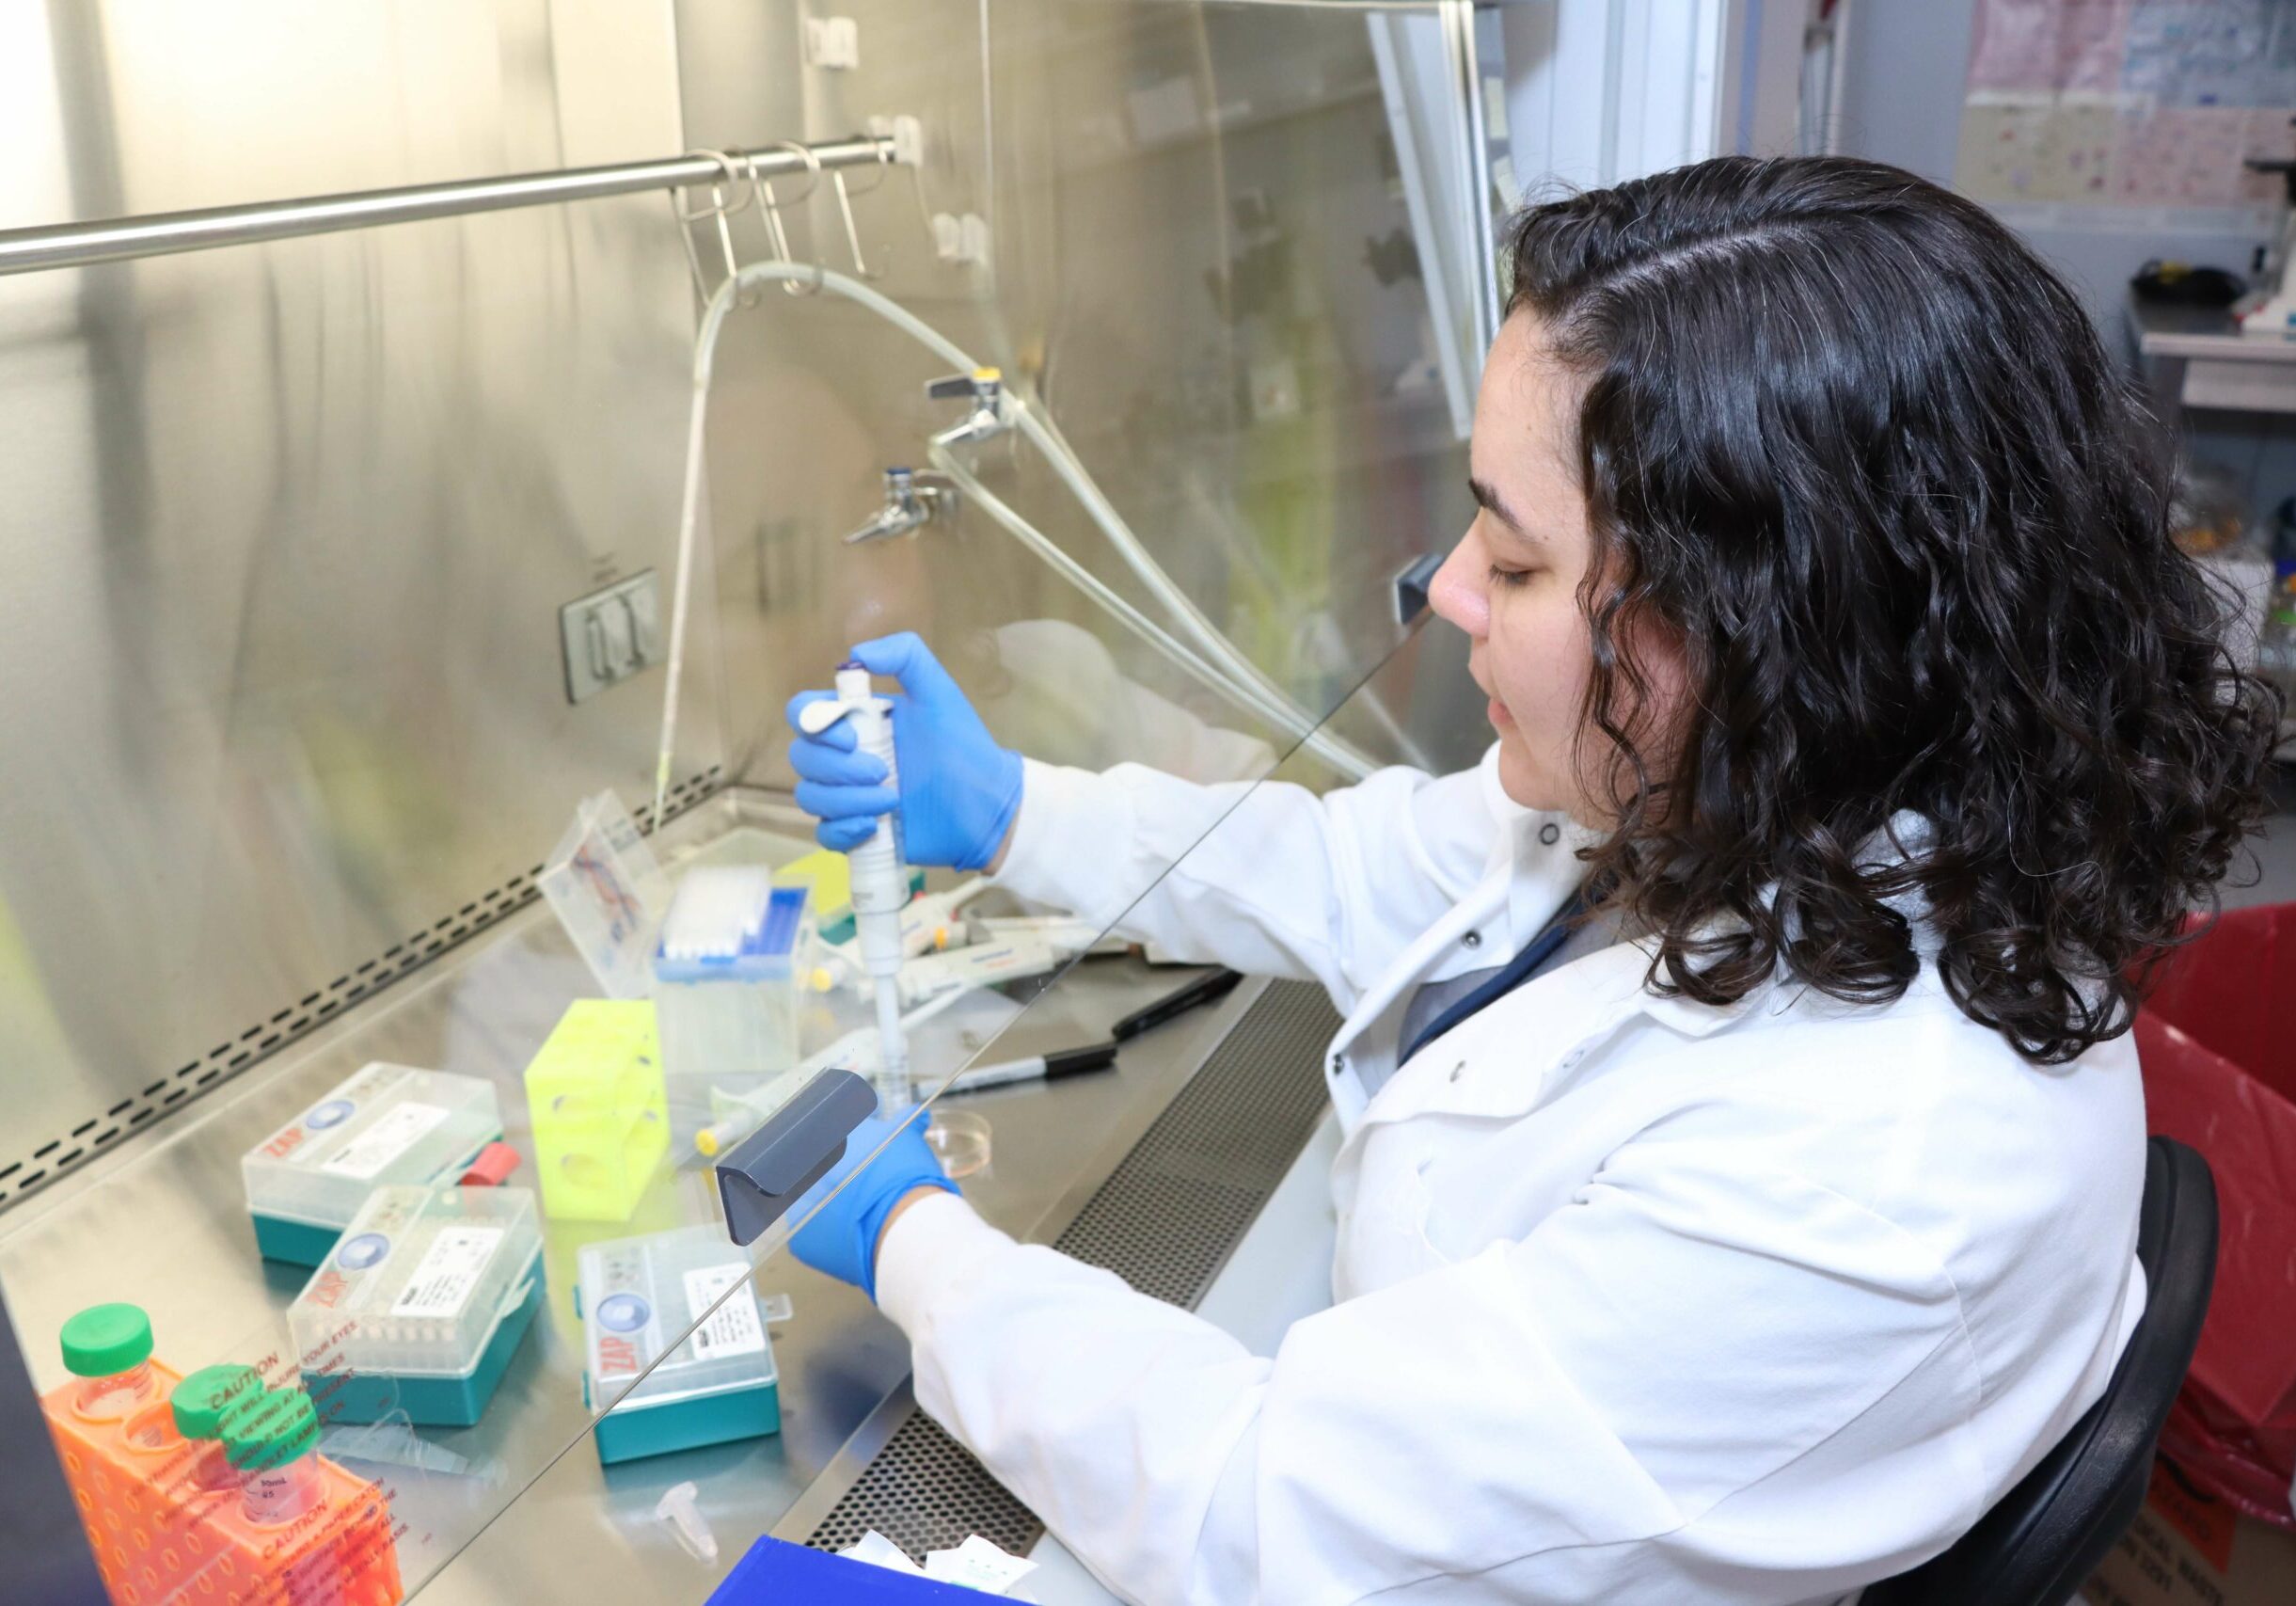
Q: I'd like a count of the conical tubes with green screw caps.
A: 3